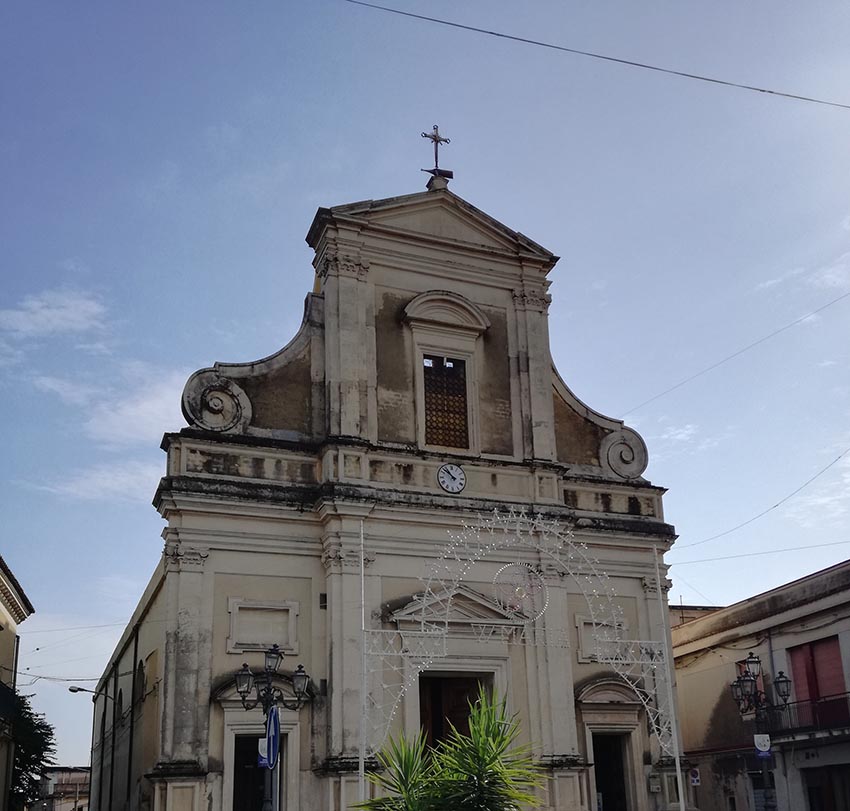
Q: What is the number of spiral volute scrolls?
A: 2